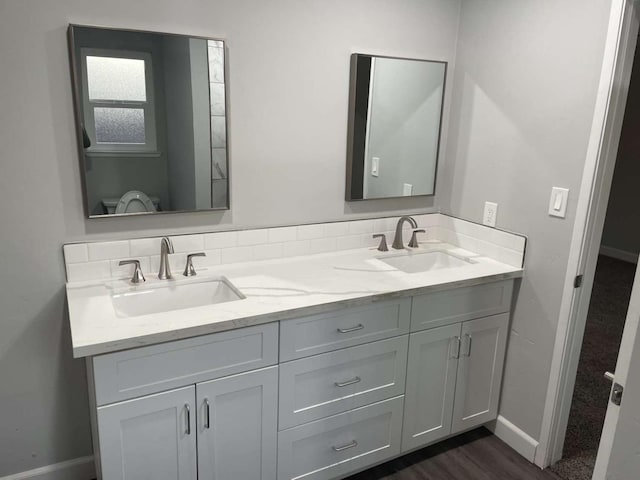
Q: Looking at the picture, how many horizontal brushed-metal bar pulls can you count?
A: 3